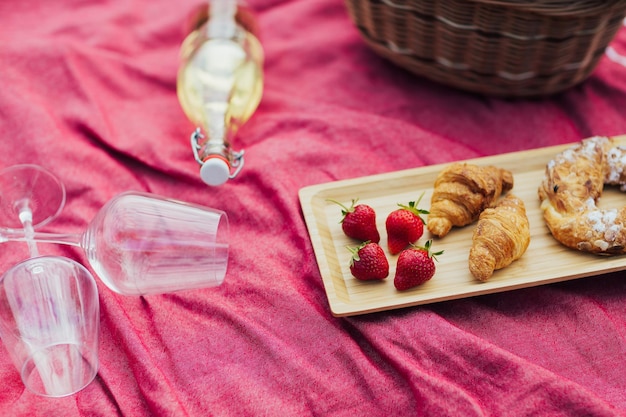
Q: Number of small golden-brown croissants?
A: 2